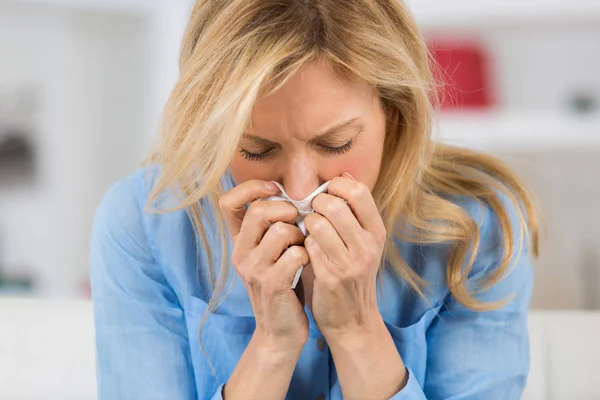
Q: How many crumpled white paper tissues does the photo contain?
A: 1